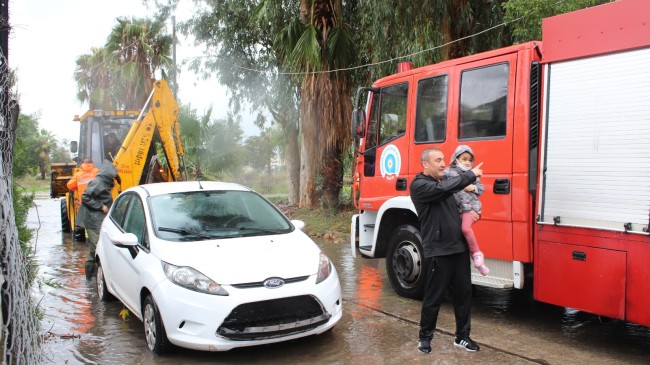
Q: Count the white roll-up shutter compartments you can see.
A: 1